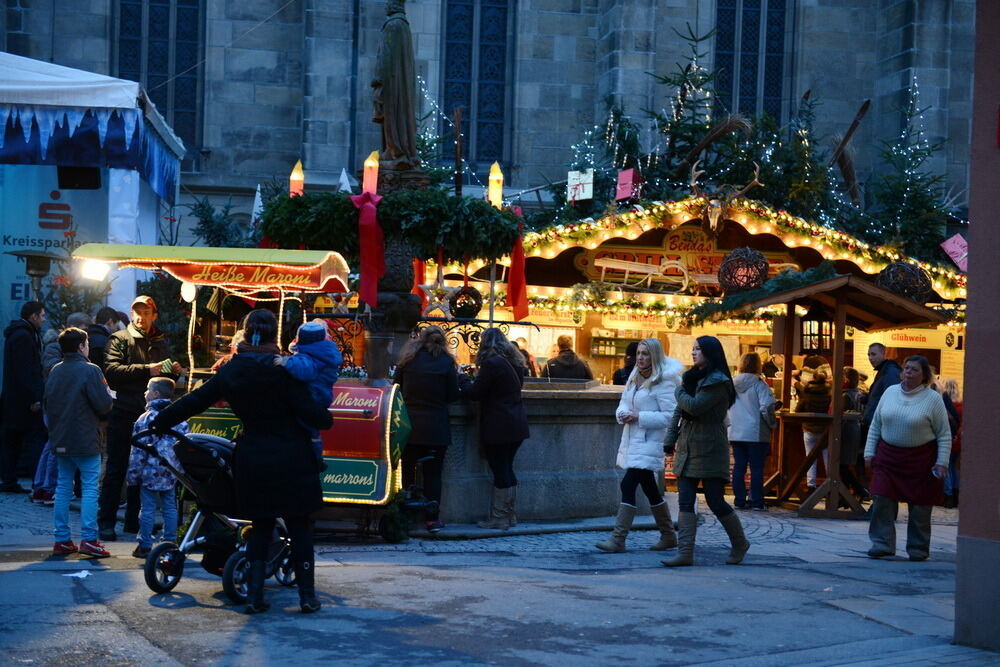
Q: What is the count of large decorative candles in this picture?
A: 3